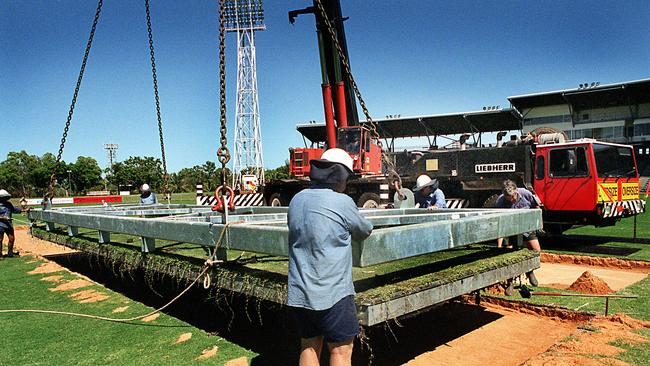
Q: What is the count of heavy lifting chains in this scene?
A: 4